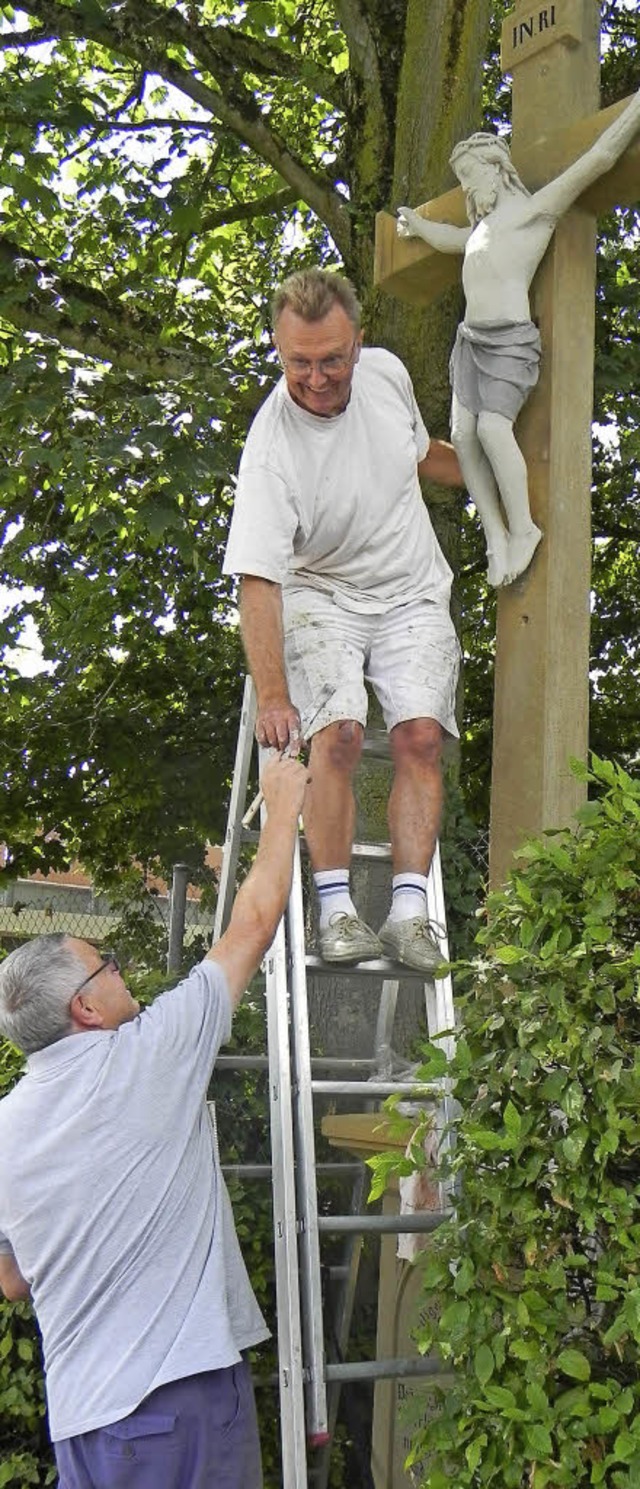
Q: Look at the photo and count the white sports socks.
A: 2